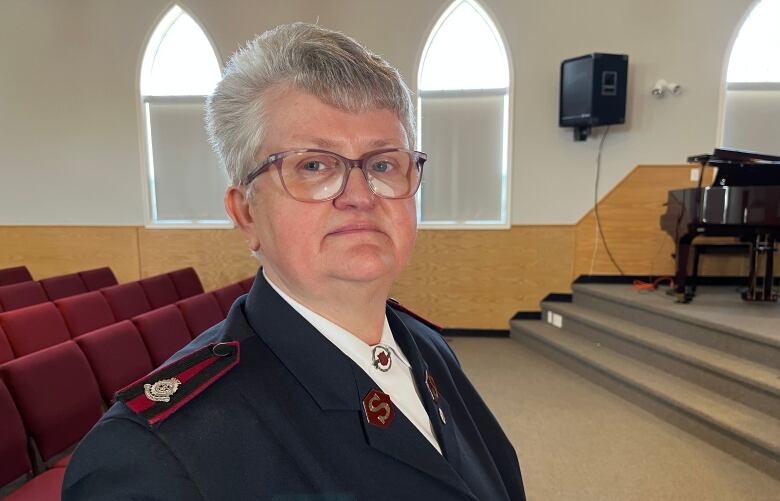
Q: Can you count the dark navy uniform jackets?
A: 1